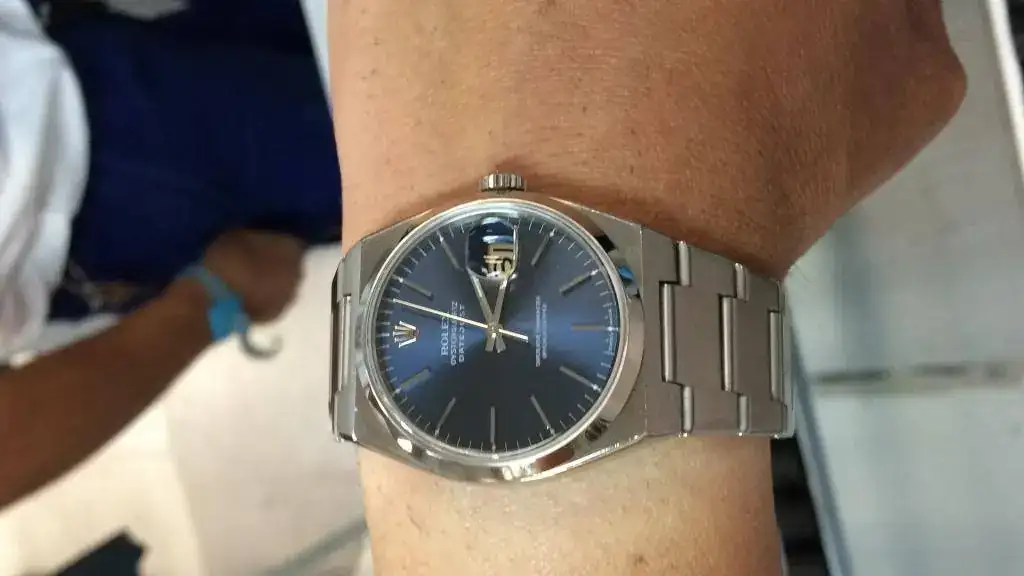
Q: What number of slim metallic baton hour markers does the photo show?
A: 10